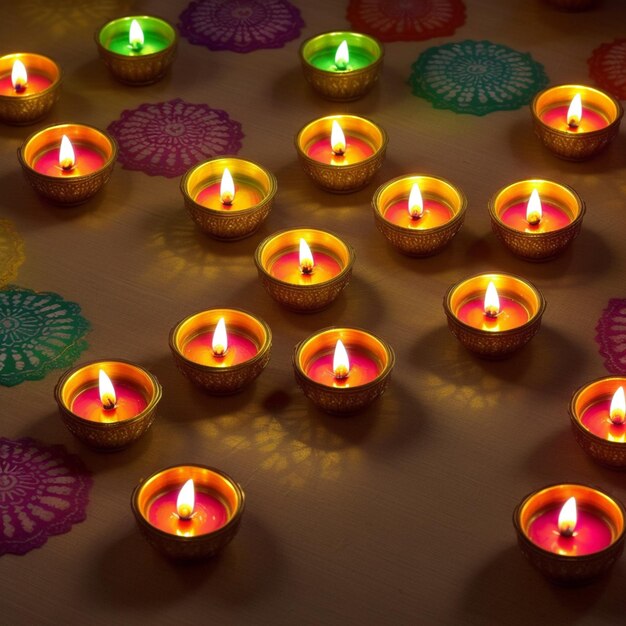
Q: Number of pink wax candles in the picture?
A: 15